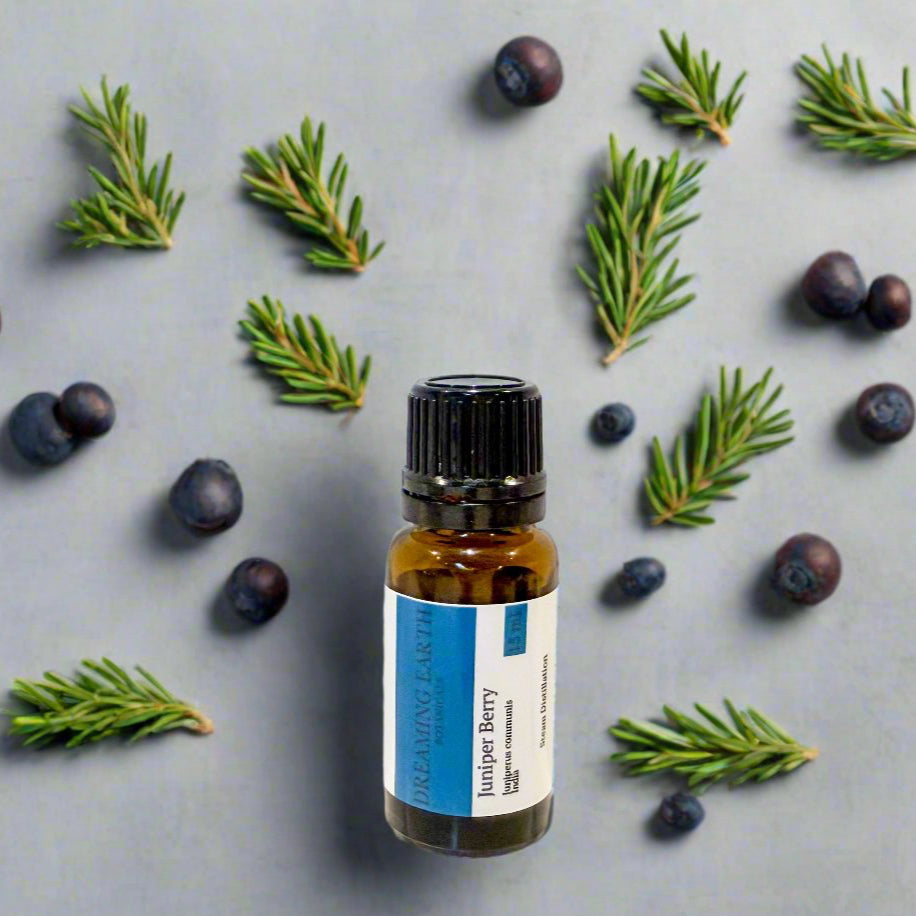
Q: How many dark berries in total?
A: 12